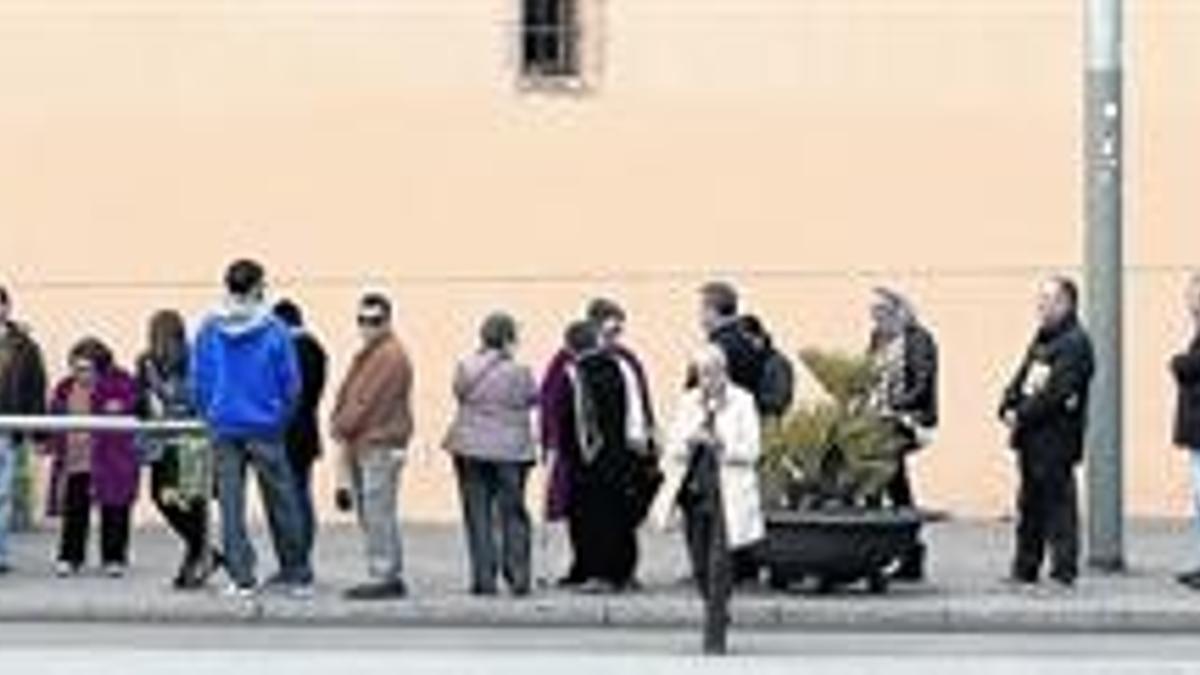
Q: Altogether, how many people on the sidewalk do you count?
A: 14